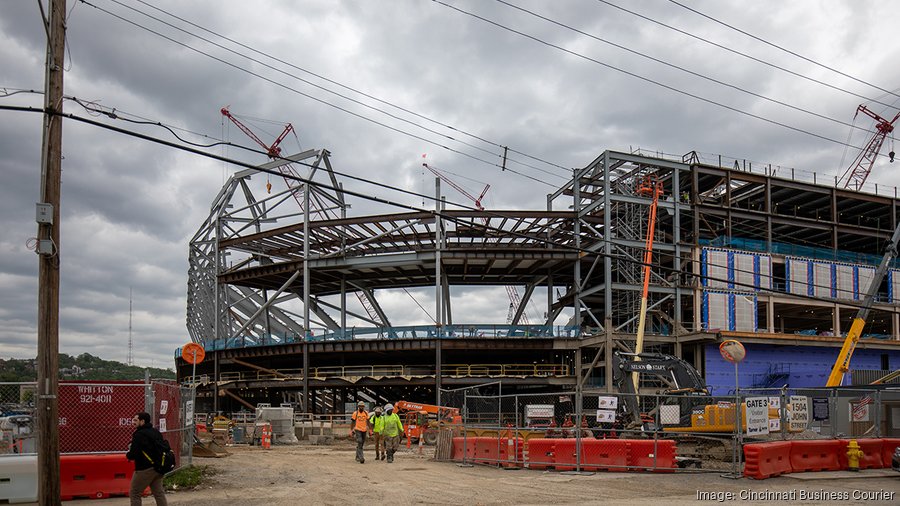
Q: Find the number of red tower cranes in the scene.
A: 3